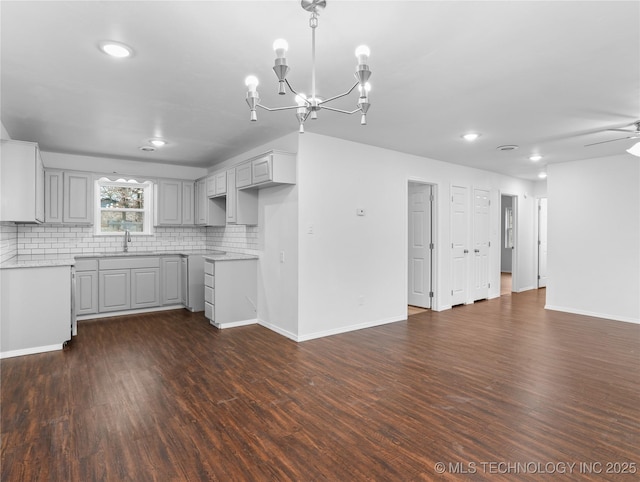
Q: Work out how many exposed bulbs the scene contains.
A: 5